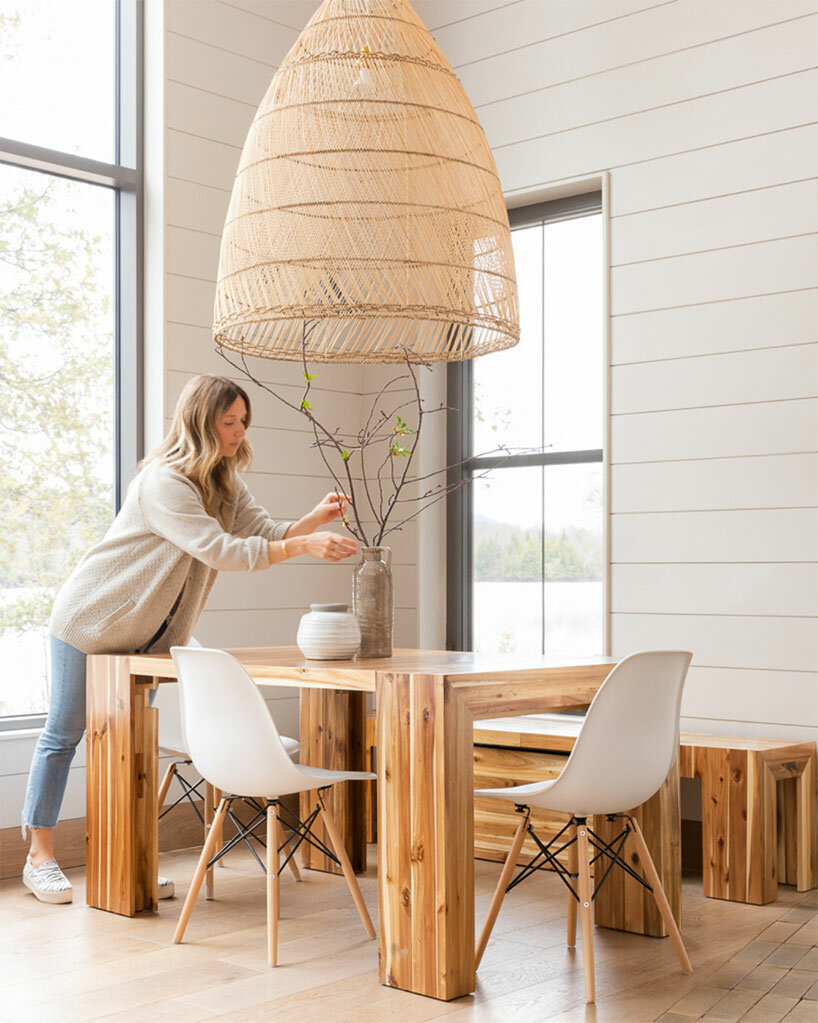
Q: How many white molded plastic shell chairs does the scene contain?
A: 3